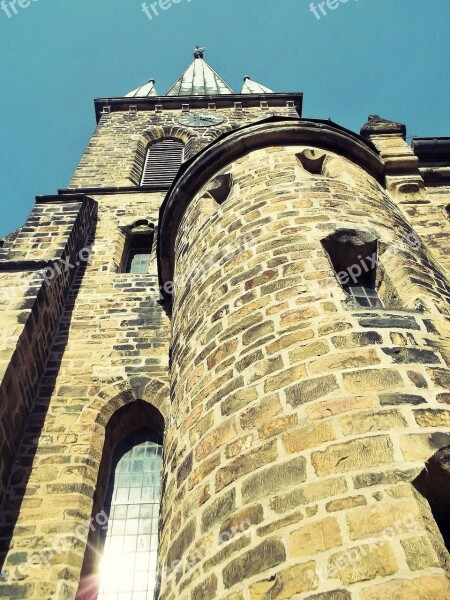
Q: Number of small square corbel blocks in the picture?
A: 8